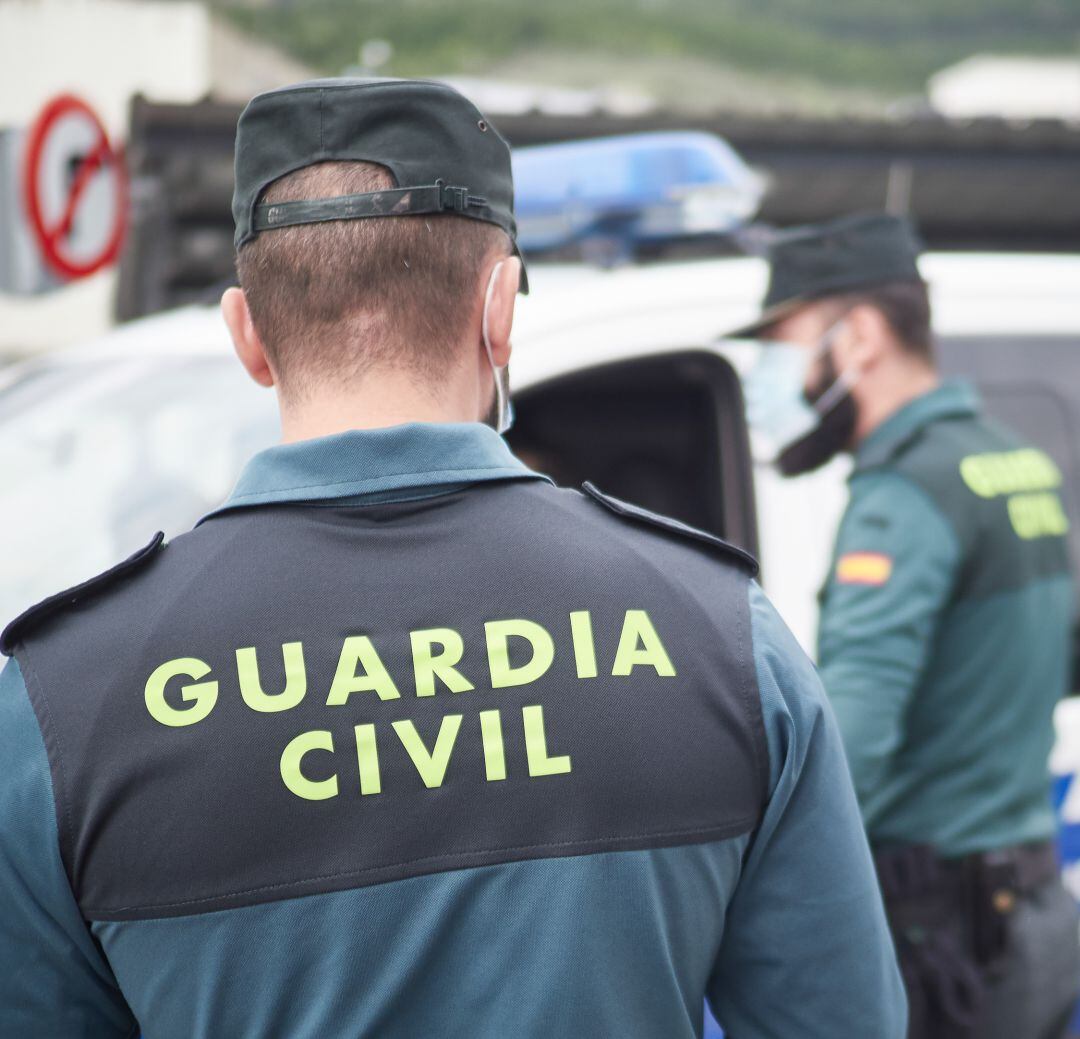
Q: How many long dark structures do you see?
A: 1